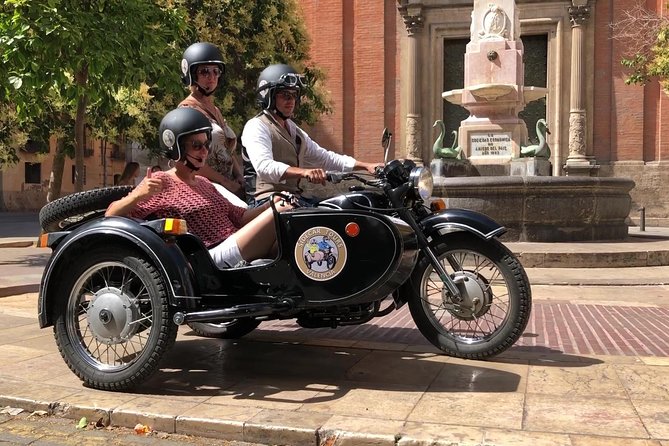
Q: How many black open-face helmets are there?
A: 3